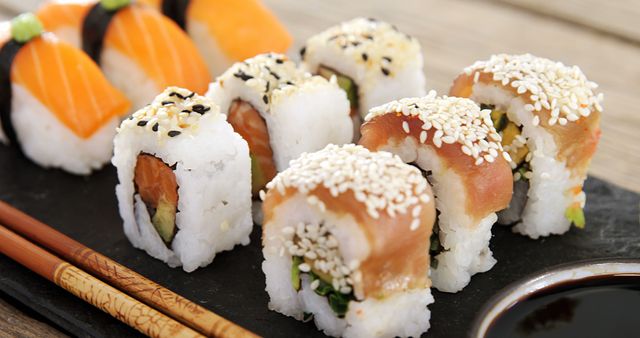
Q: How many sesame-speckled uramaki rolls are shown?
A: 6